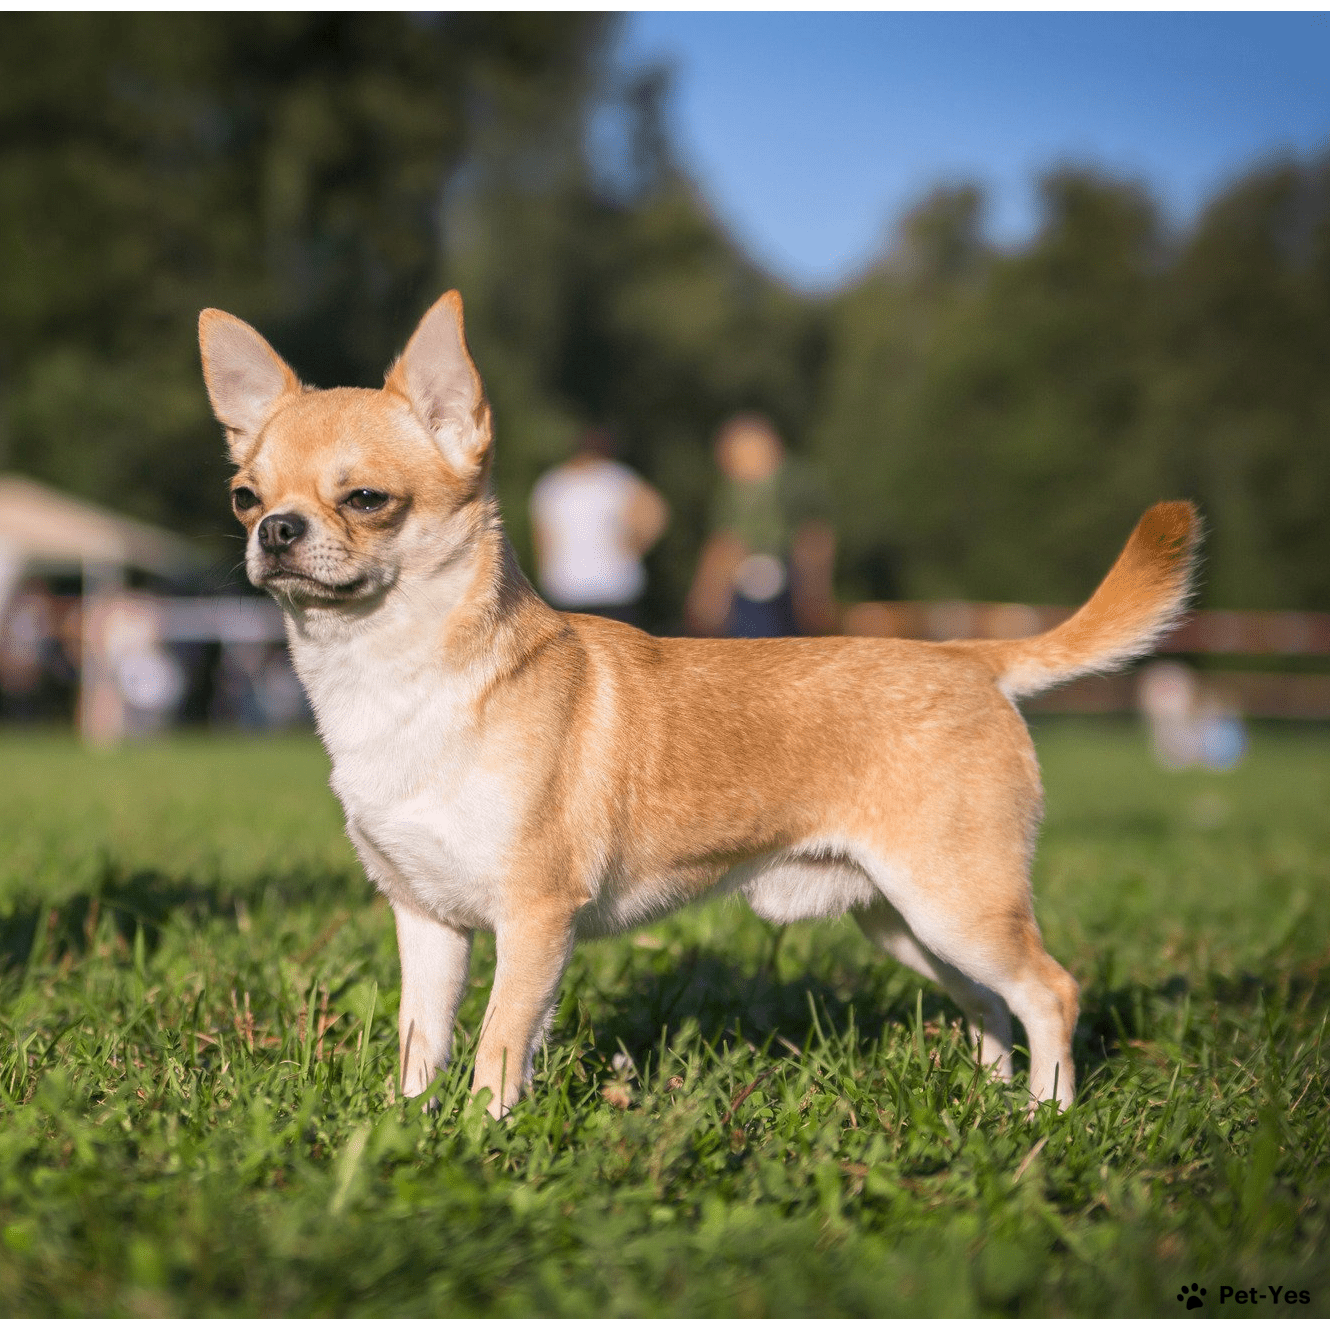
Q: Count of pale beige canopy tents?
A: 1